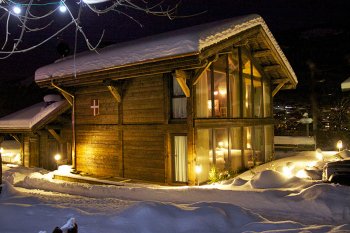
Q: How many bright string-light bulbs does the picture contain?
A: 2